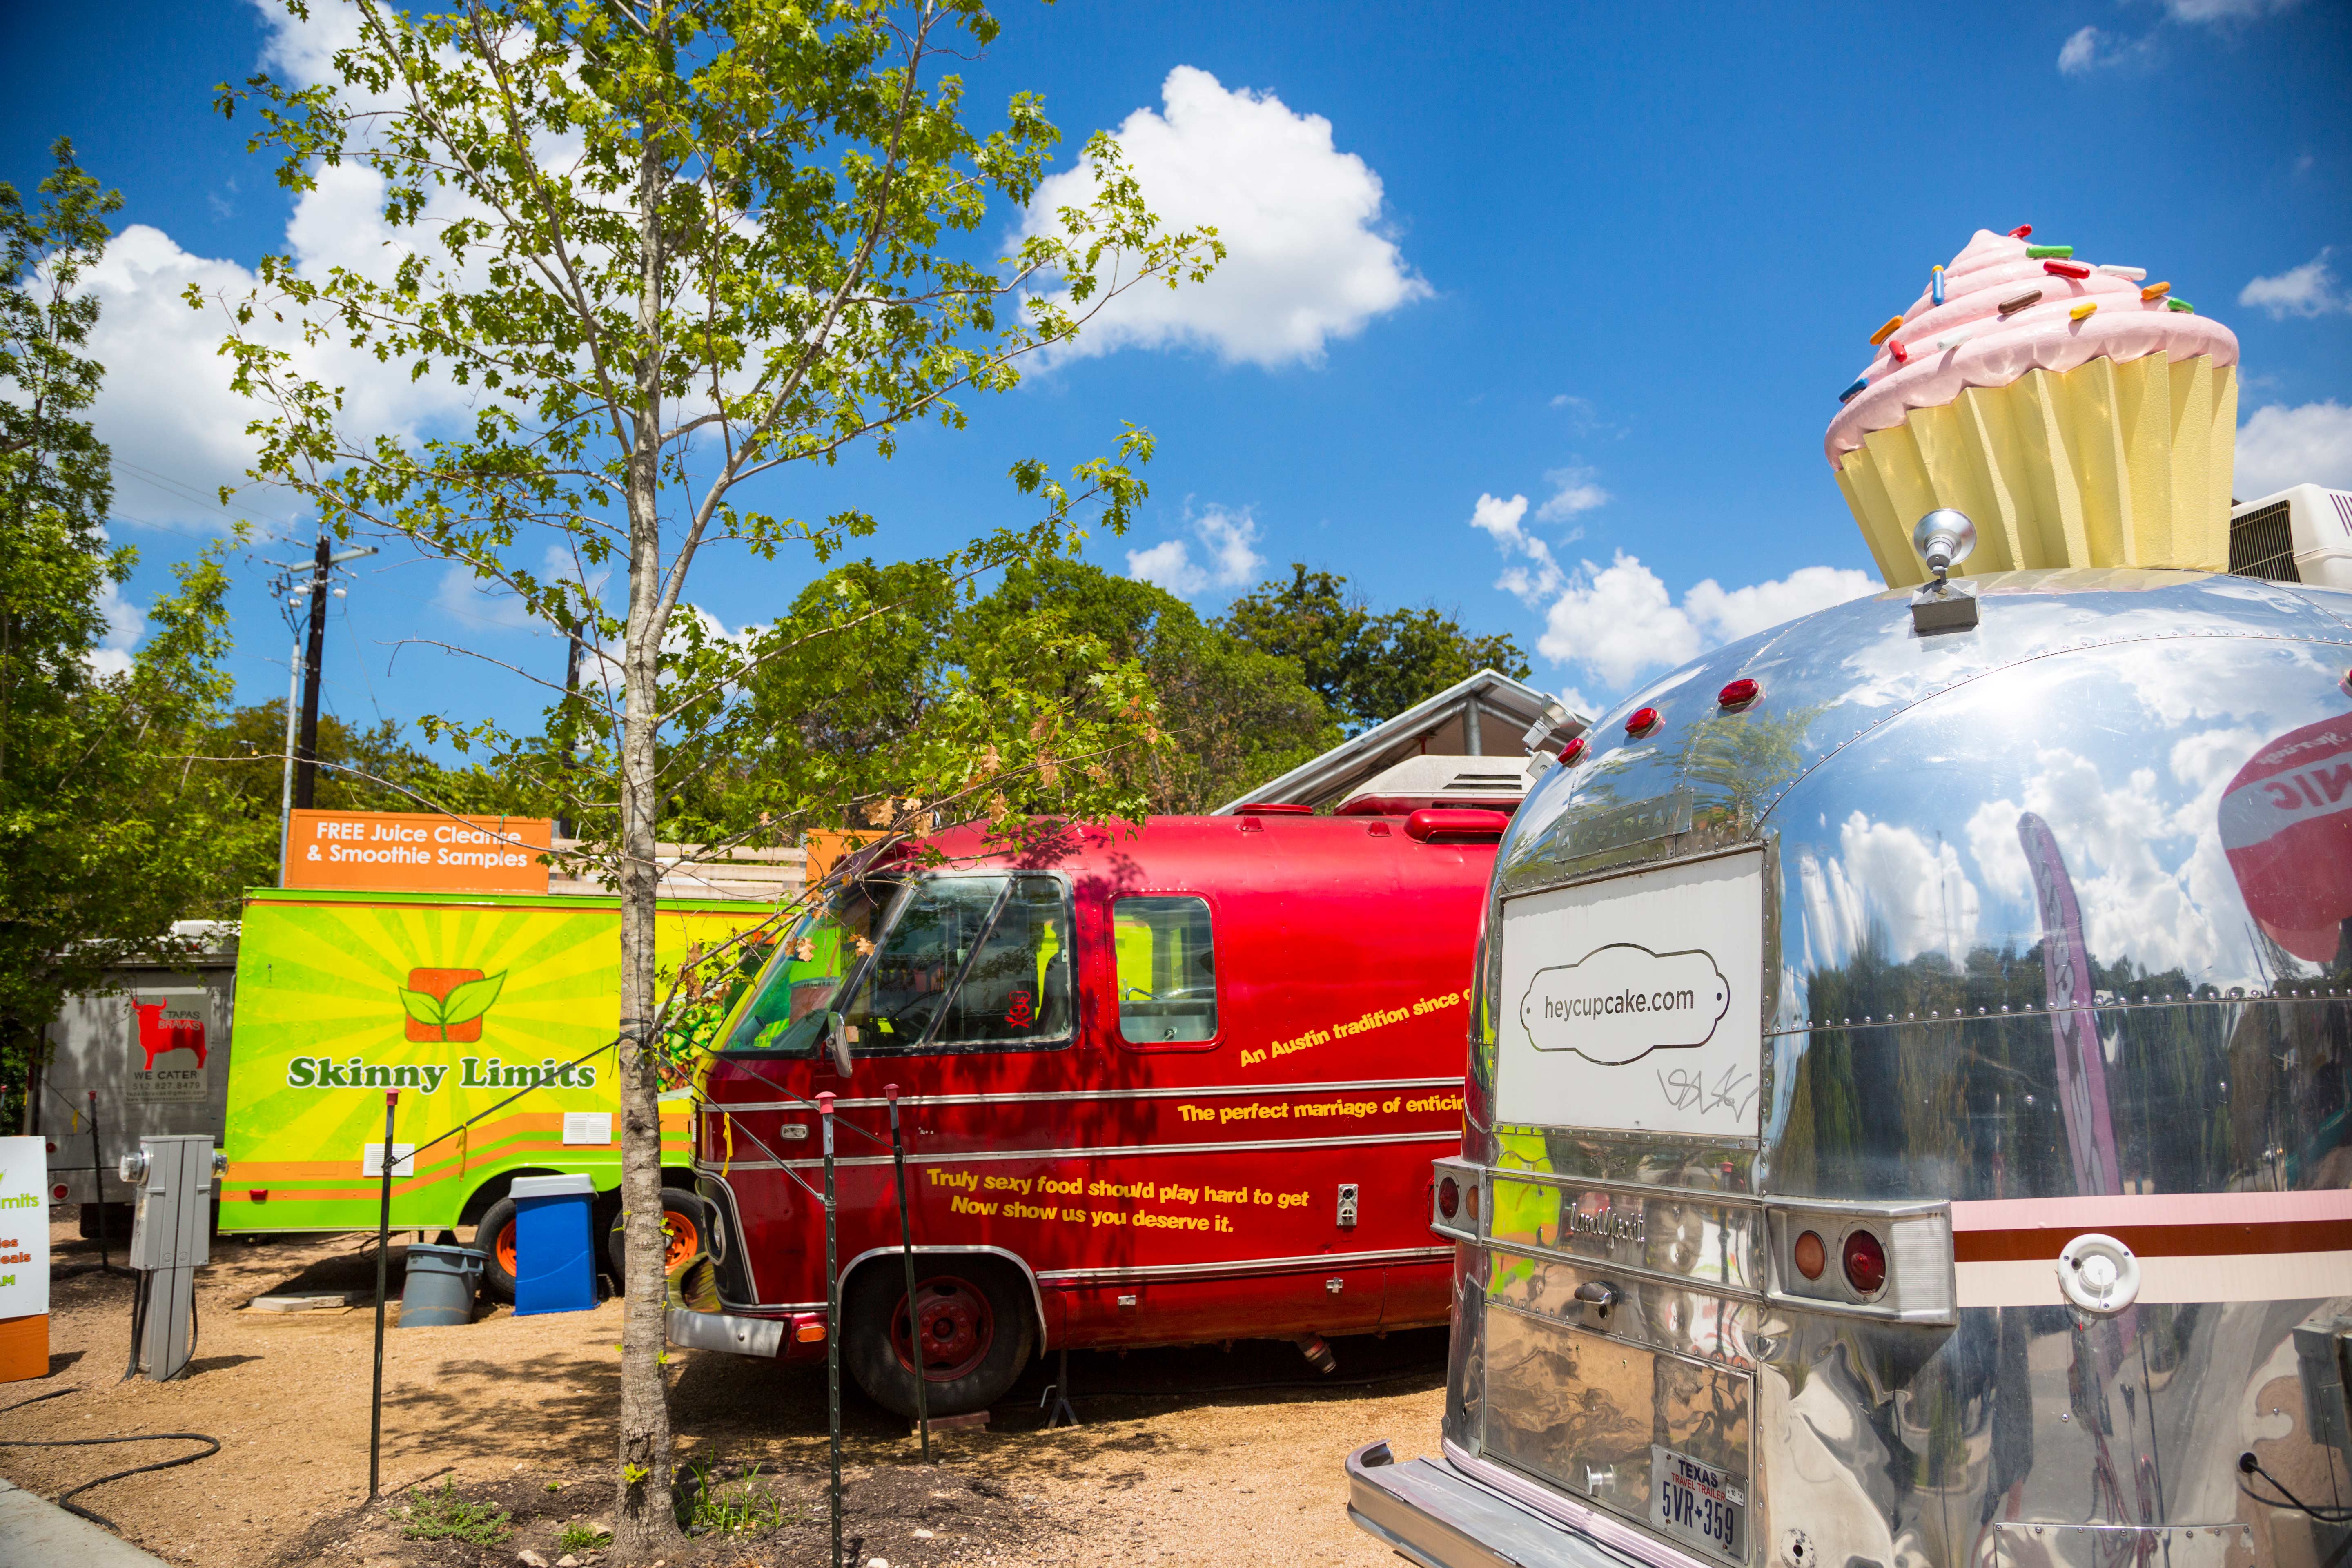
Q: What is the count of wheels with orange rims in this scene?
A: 2